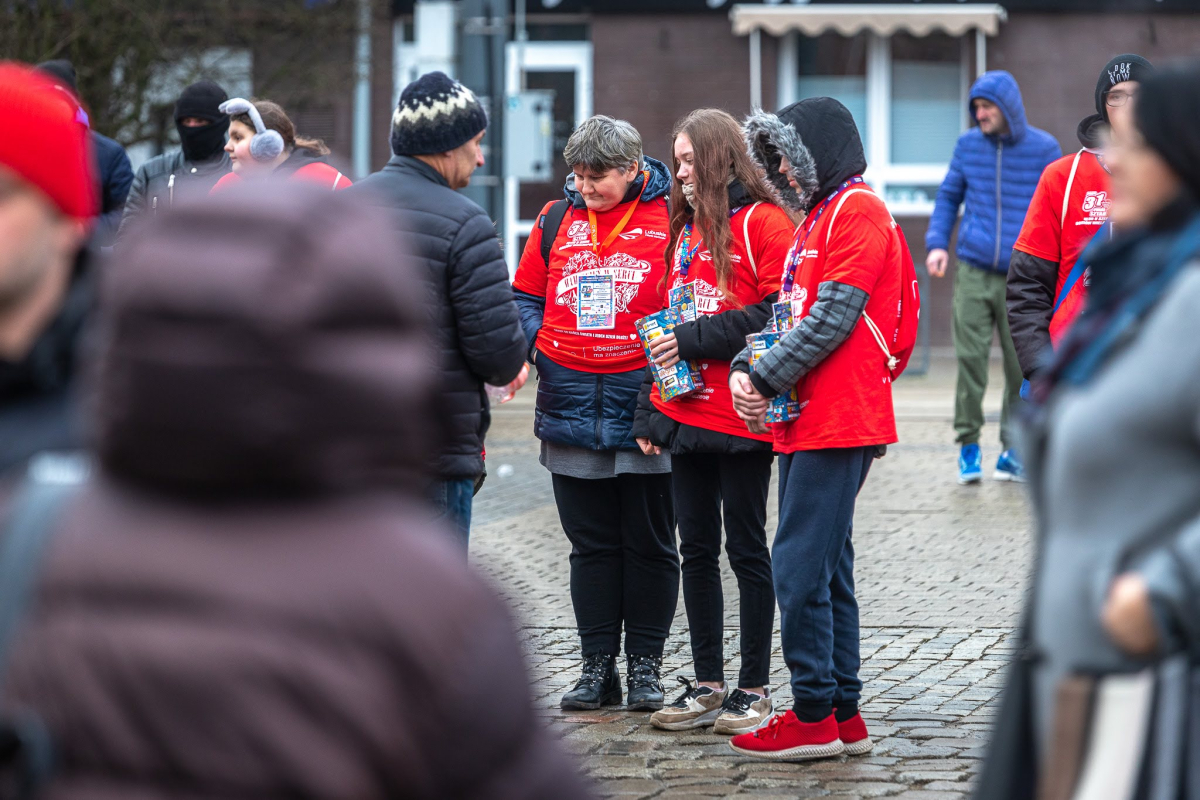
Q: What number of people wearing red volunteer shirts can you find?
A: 5